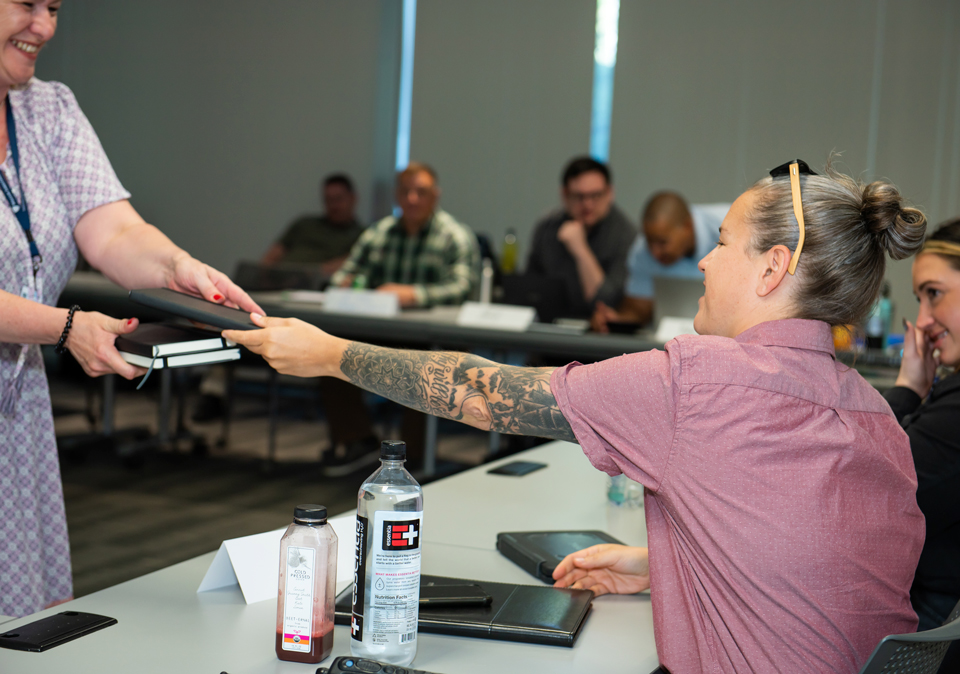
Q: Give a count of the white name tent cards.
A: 4